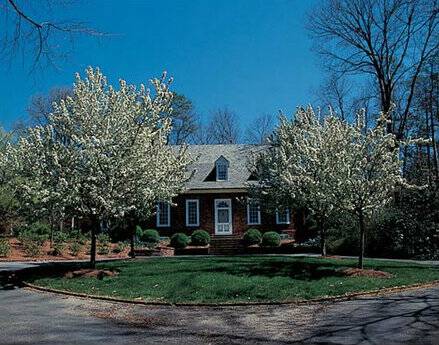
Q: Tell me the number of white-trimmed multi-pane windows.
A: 5